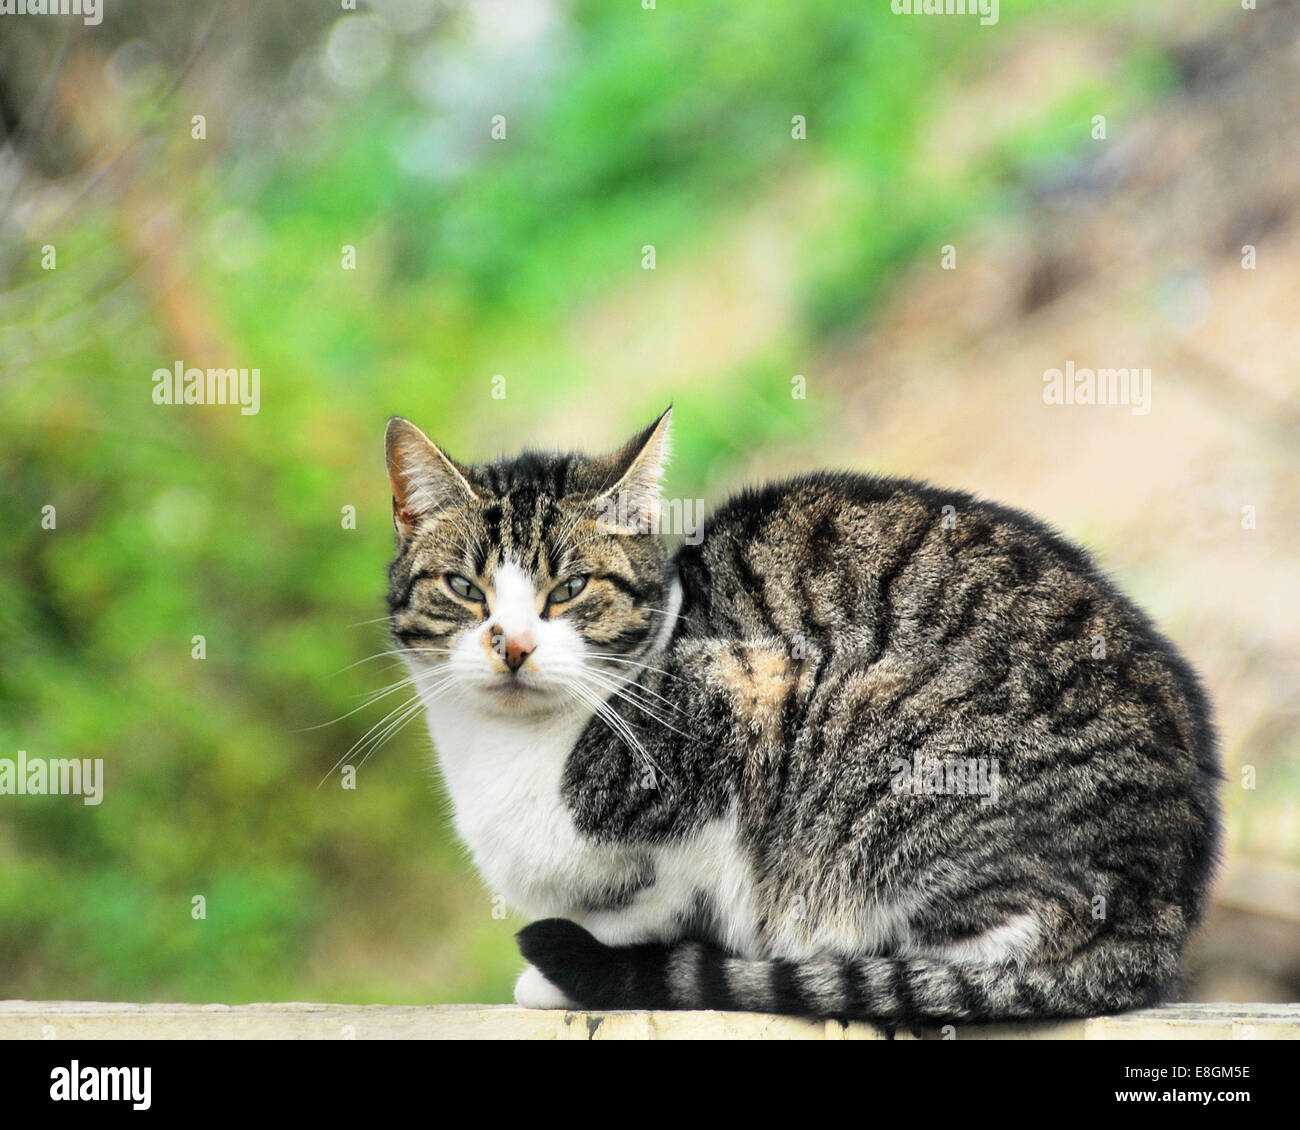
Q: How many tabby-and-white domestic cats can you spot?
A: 1